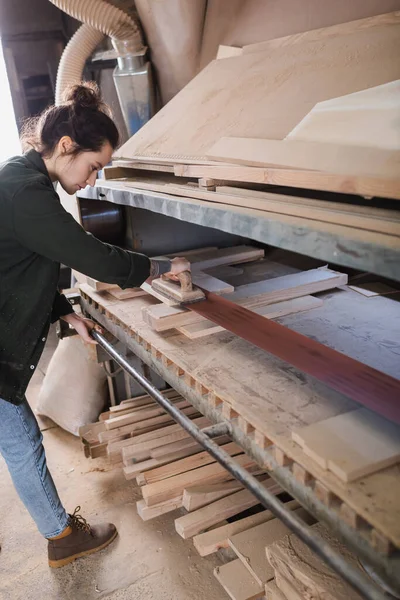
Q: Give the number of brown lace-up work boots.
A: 1